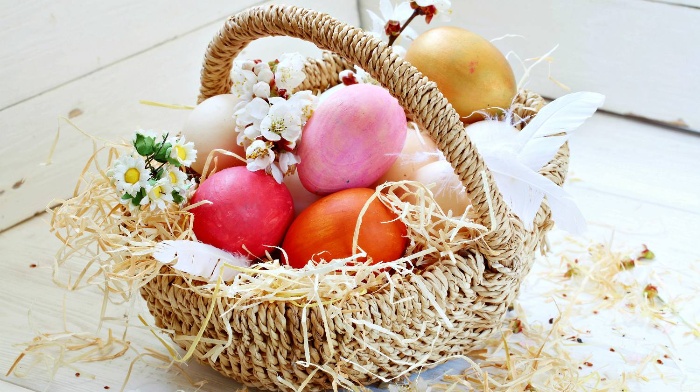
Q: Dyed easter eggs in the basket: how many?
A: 4